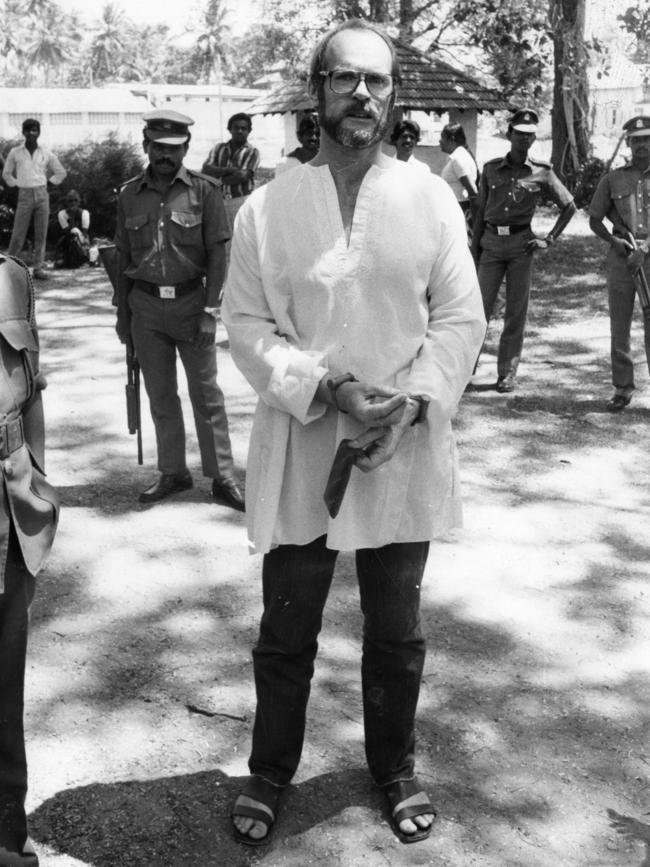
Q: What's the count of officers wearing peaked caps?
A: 3